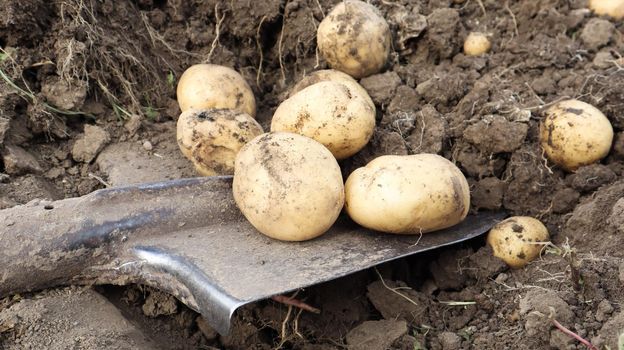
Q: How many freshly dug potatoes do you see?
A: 11